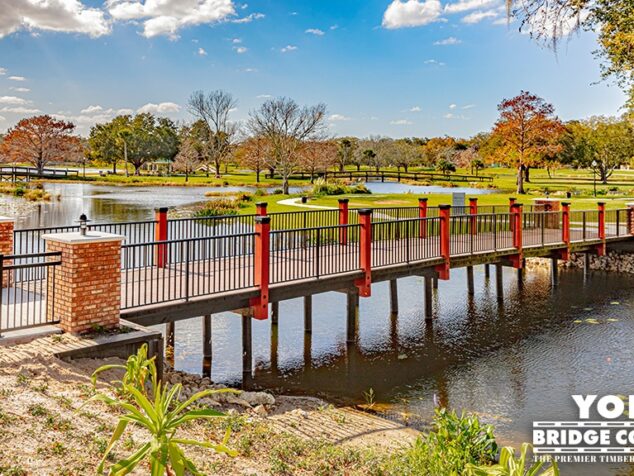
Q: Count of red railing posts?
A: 12